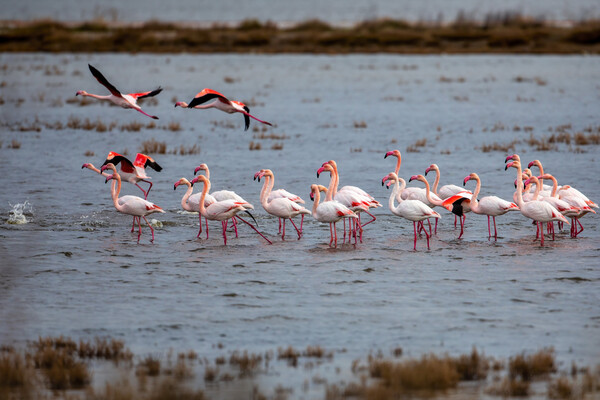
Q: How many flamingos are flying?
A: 2